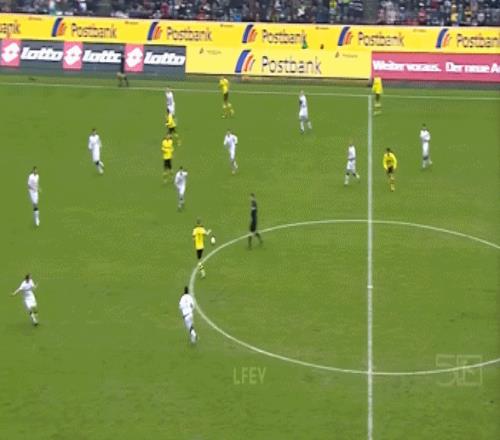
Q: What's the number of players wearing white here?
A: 10